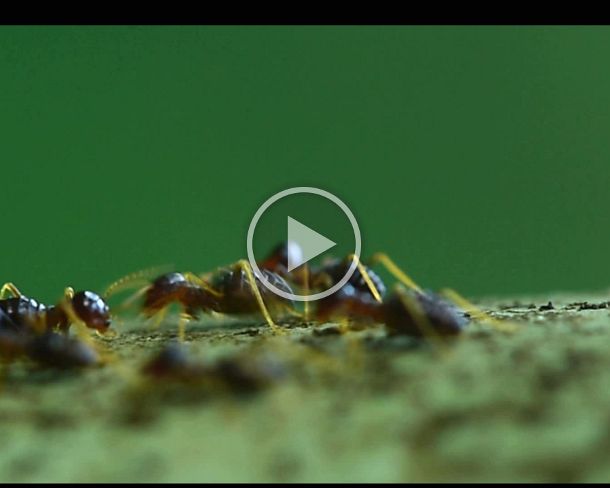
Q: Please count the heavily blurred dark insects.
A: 2